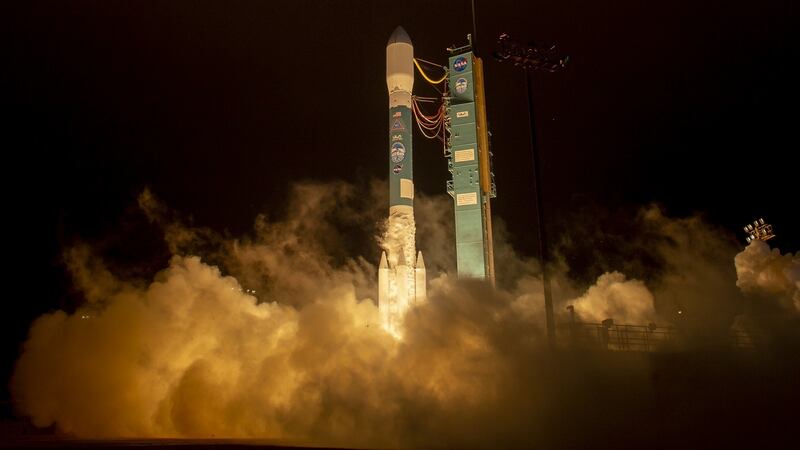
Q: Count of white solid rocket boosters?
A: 3